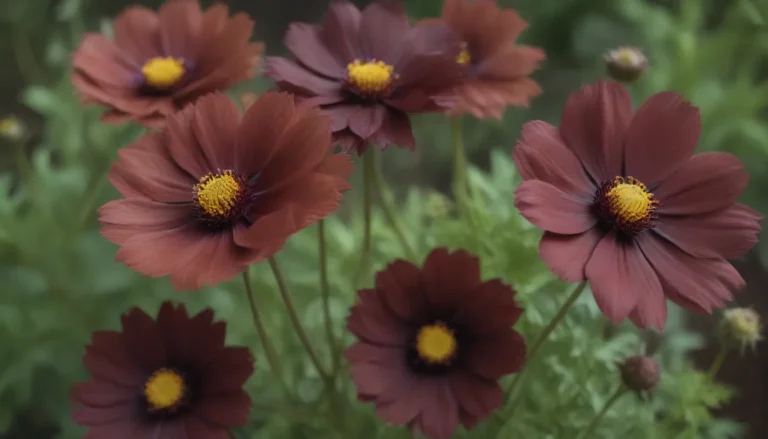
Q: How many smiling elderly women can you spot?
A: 0